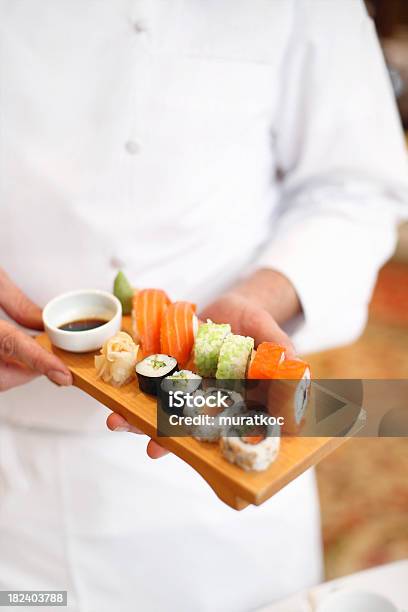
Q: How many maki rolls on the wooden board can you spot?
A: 8